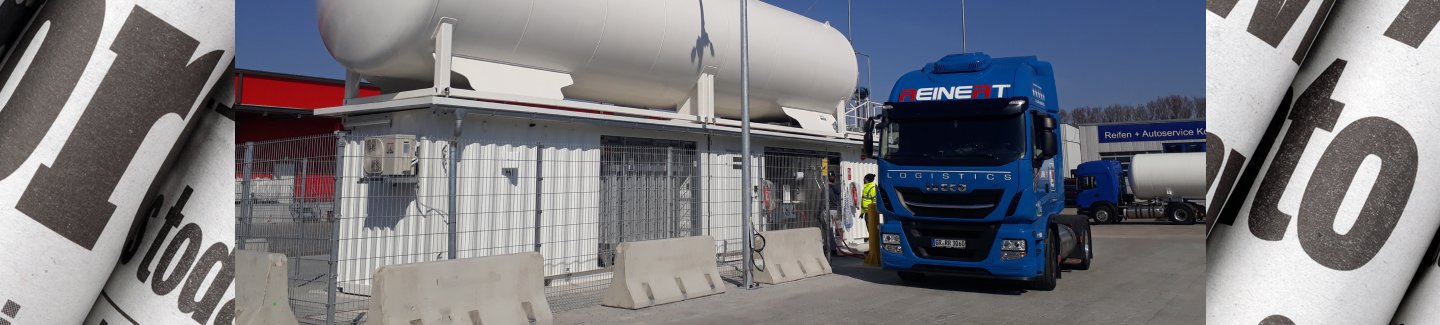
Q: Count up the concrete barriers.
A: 4